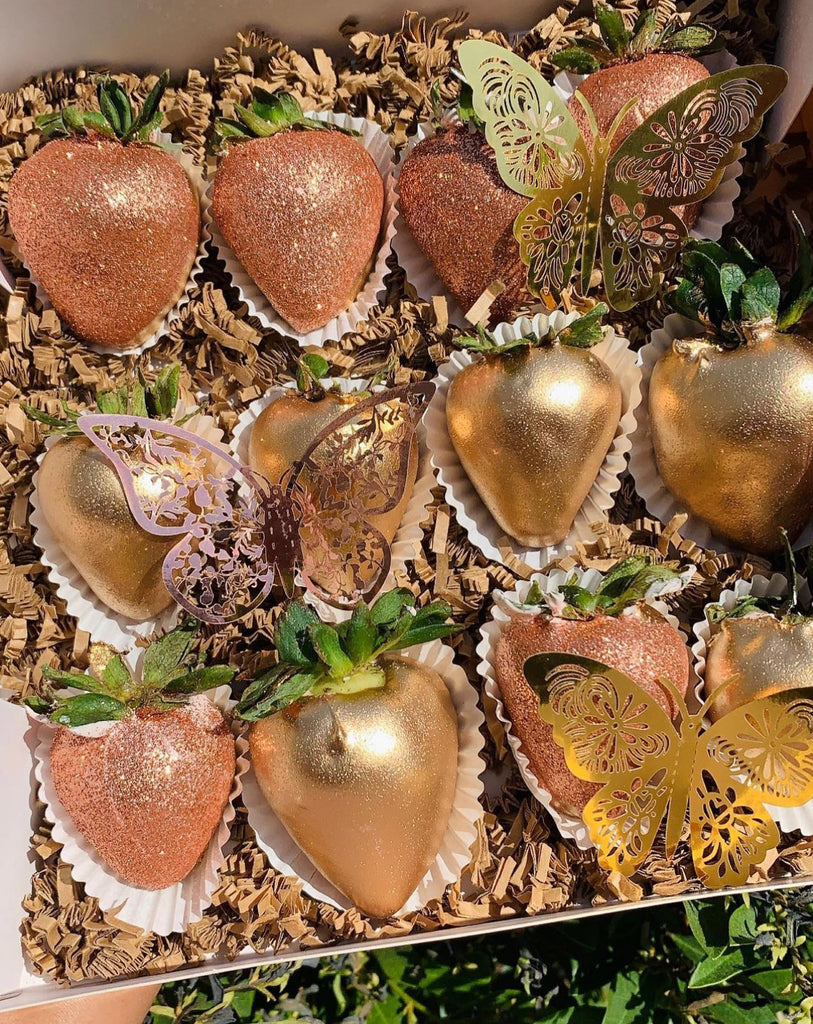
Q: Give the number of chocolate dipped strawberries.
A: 12